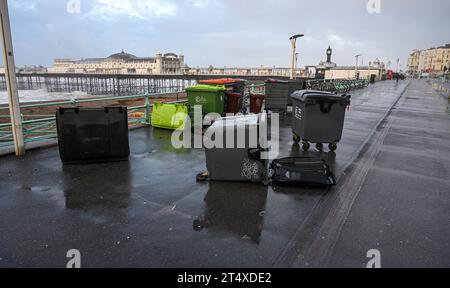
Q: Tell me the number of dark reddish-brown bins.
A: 2